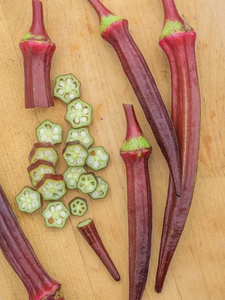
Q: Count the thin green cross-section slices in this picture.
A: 15